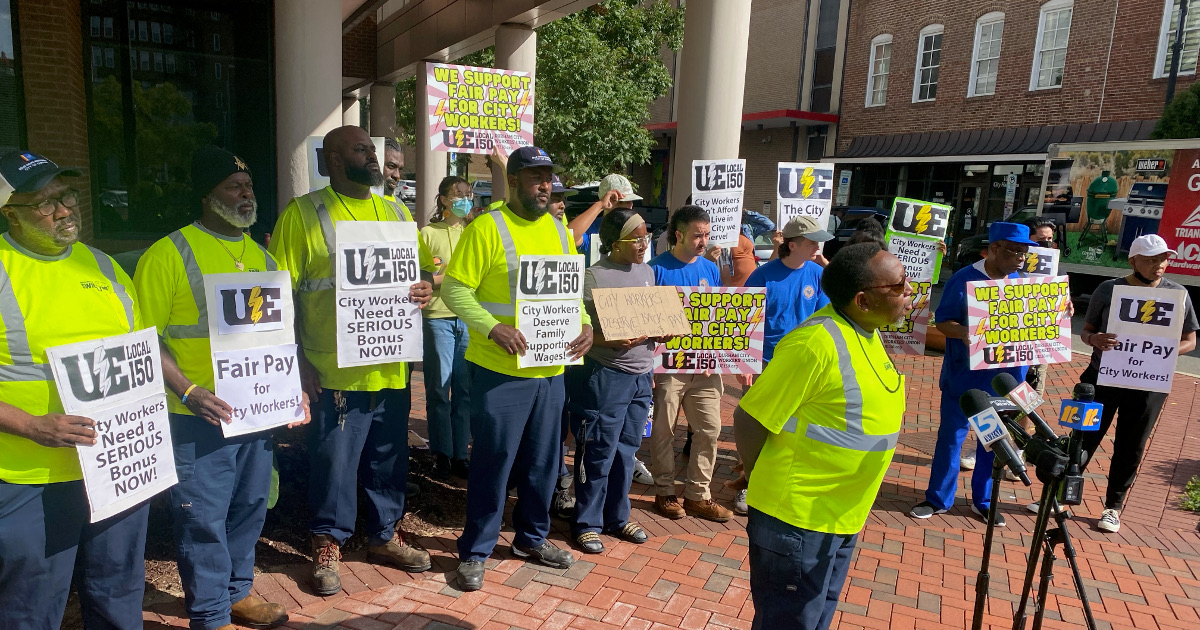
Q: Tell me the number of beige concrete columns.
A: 6